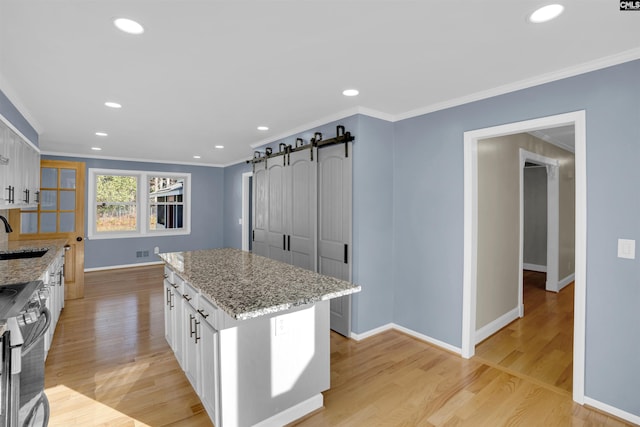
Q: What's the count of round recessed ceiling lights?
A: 9